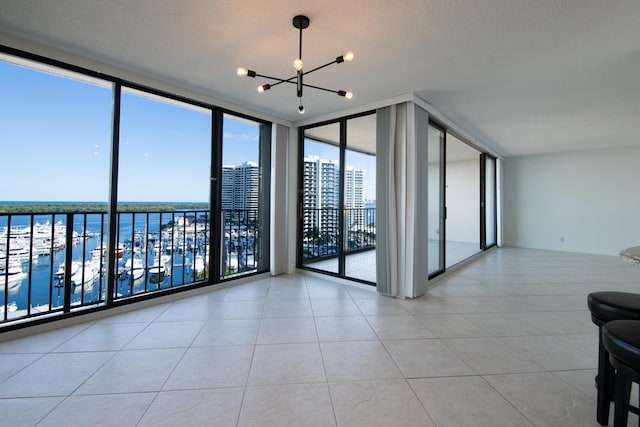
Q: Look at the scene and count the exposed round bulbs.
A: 6